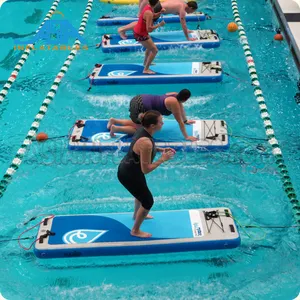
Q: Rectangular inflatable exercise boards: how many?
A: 5